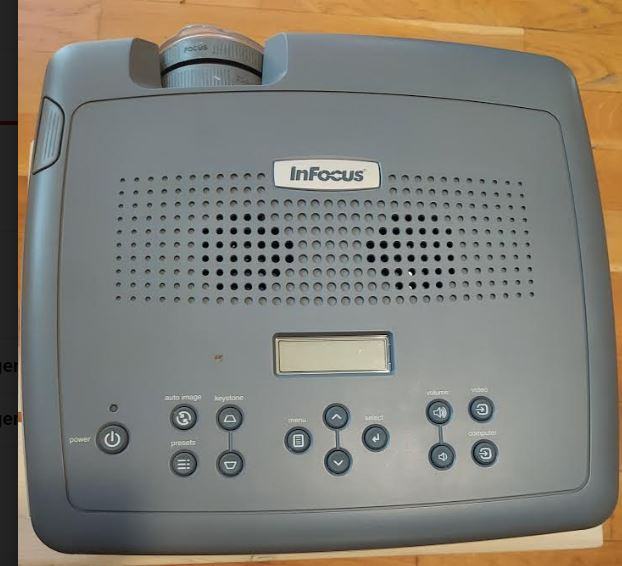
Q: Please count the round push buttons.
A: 13